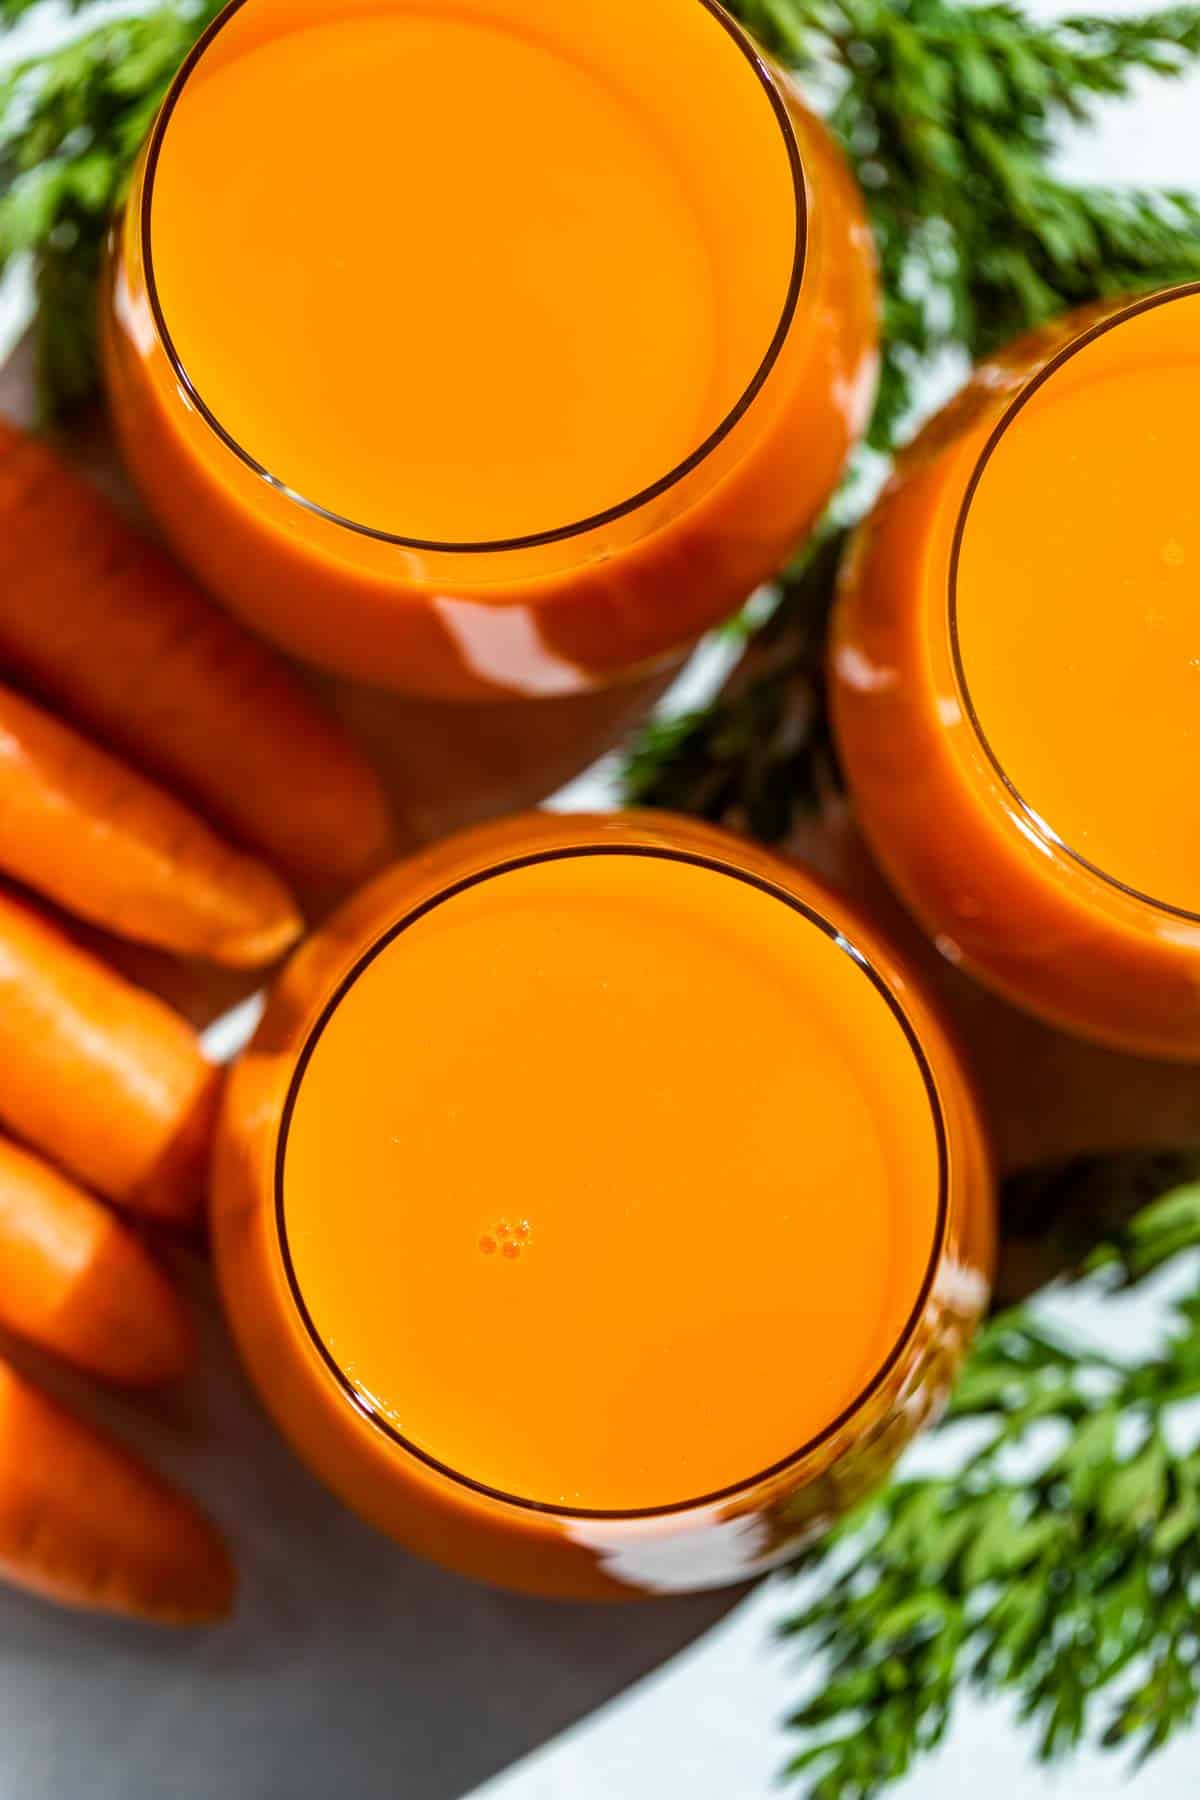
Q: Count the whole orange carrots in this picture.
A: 5